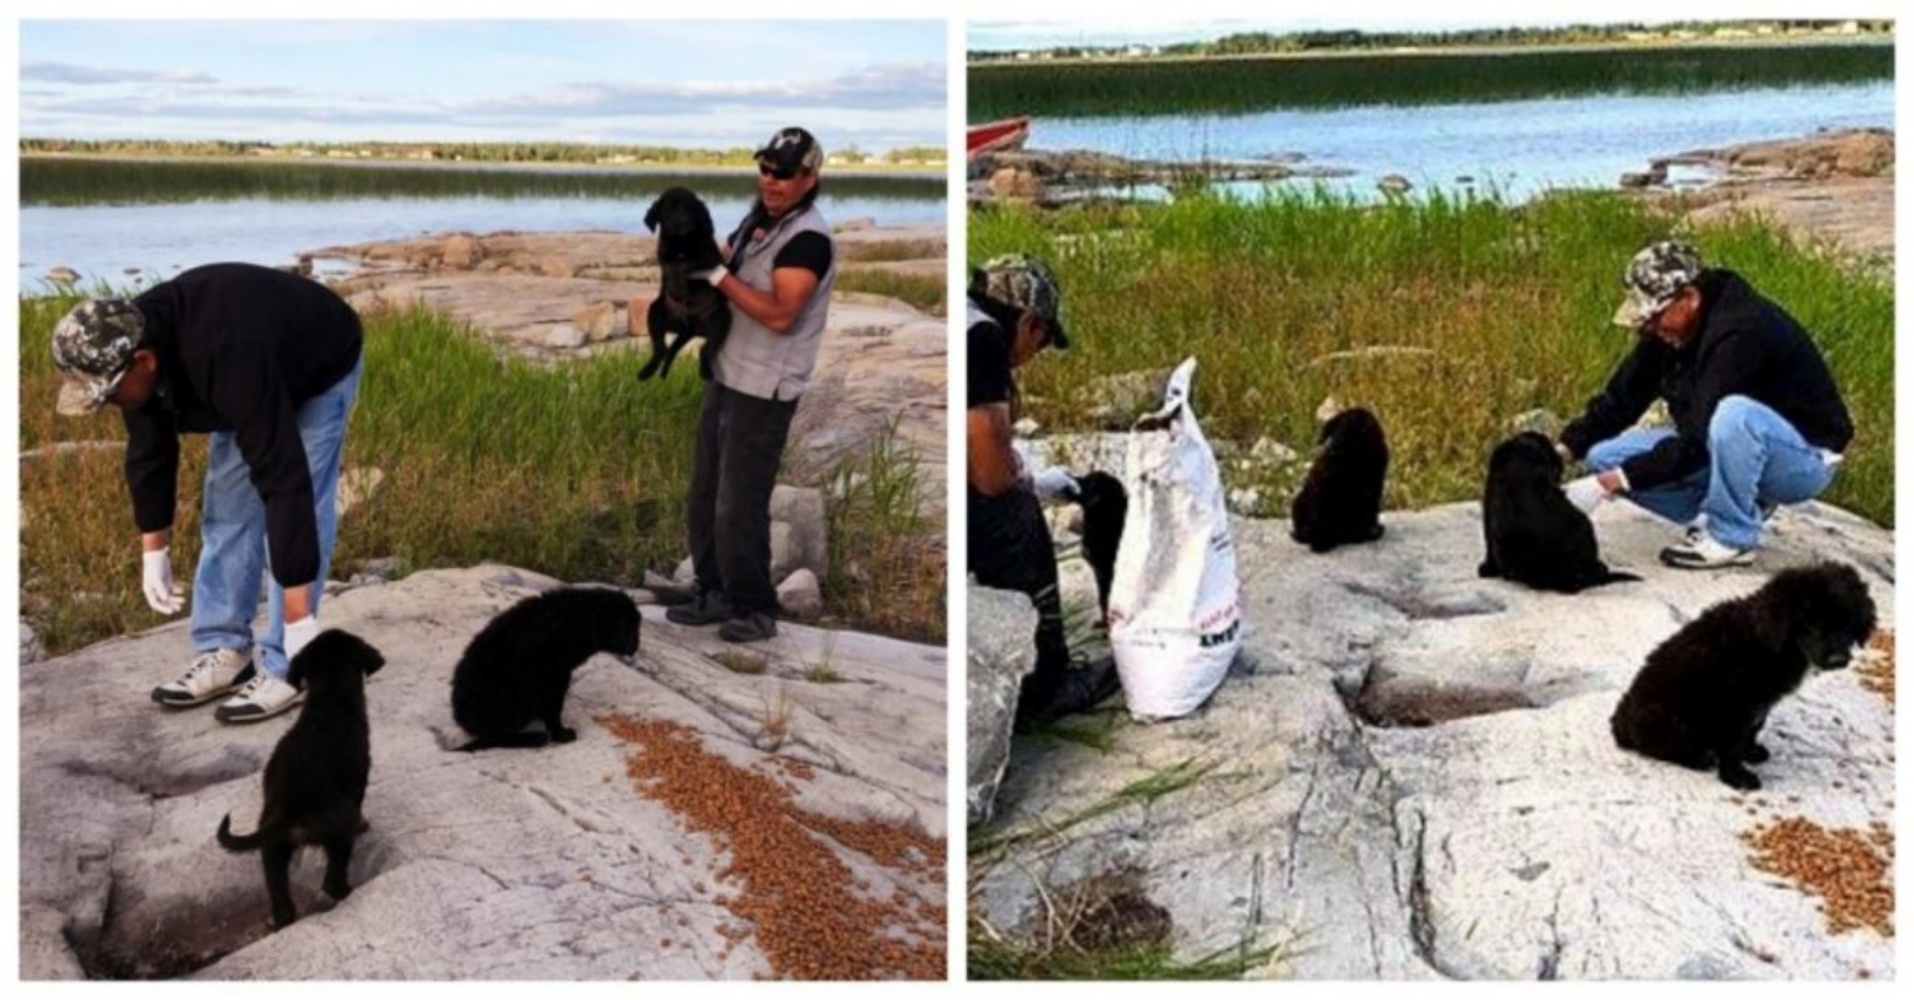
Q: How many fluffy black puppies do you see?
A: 7